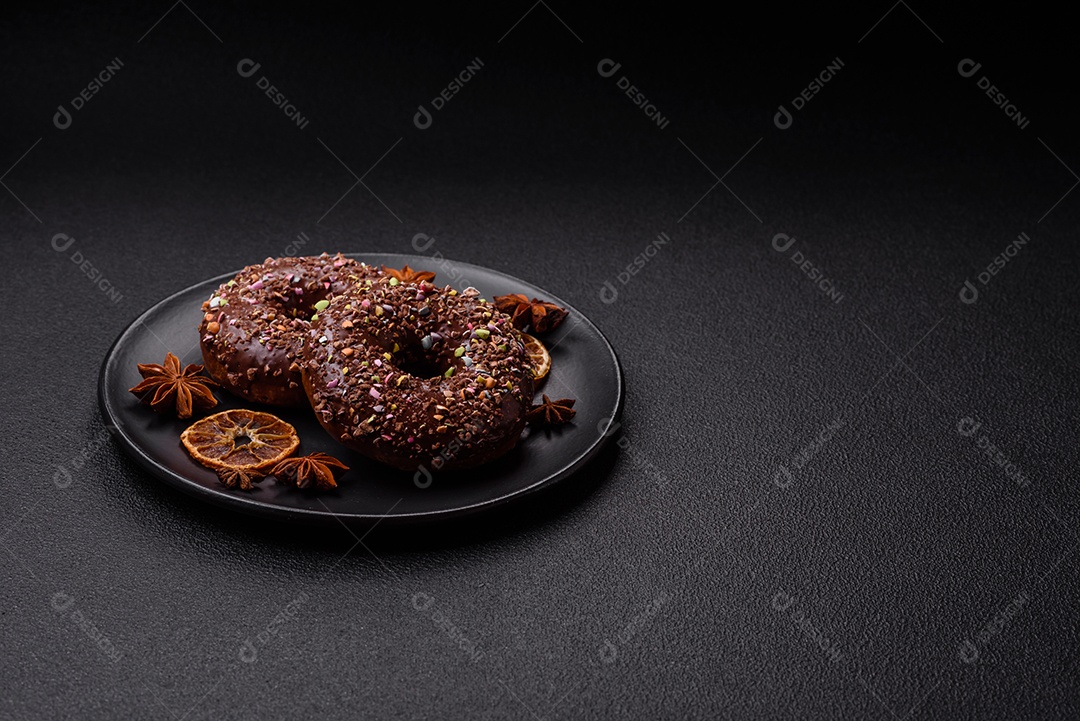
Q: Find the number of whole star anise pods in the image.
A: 6